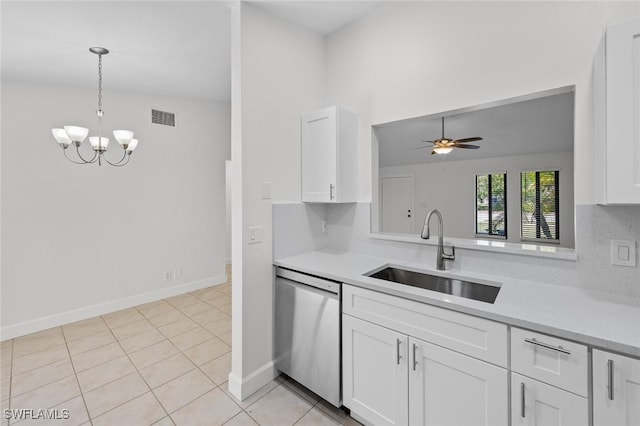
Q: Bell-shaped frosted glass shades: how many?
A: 5